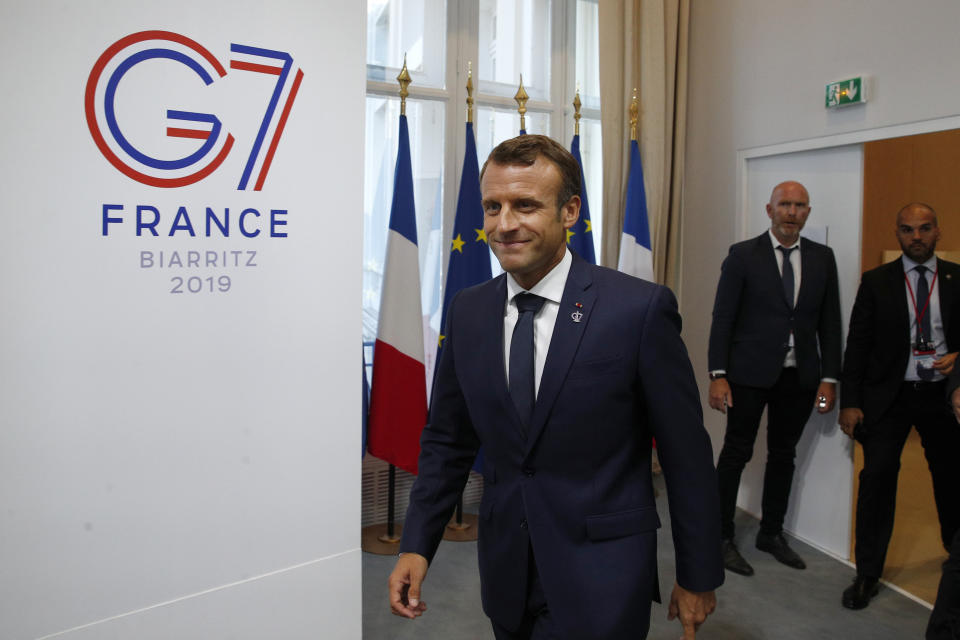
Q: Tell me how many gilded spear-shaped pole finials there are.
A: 5